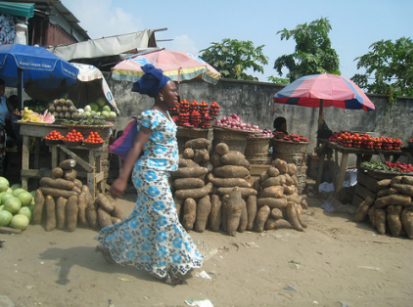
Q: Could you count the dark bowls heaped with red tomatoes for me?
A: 3